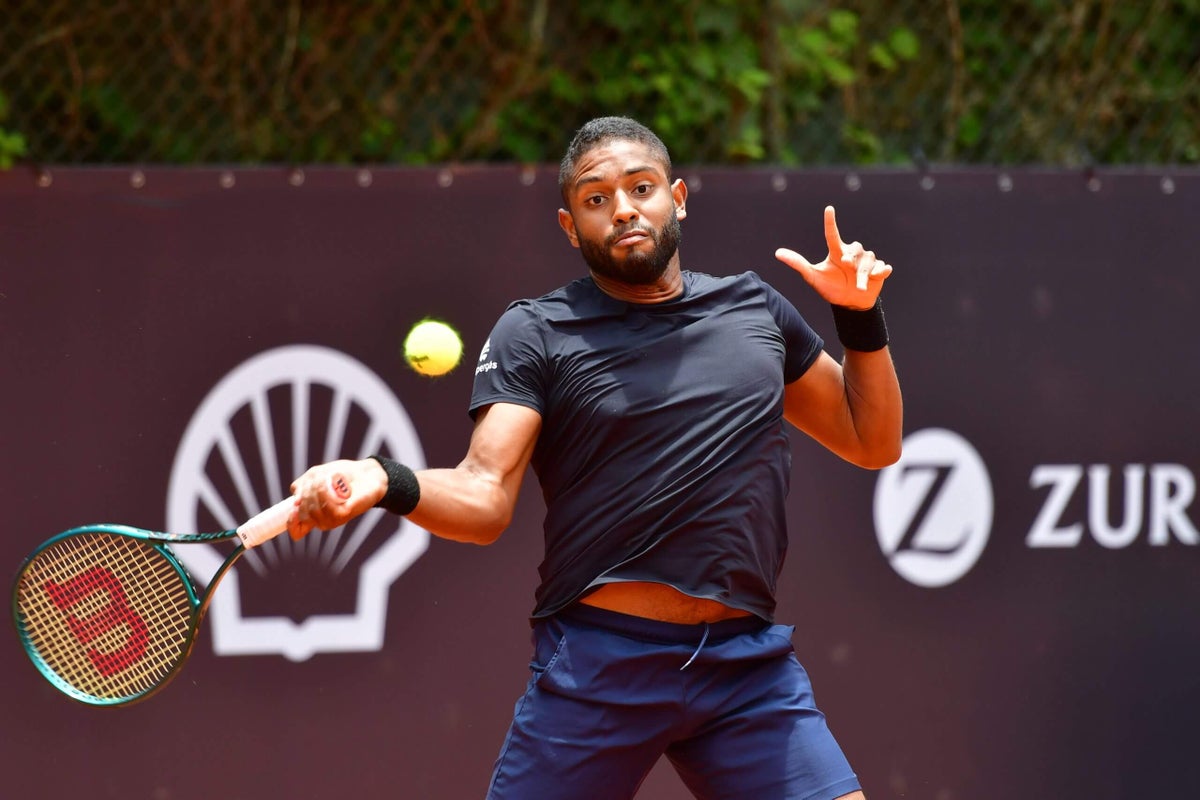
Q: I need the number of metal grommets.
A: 14